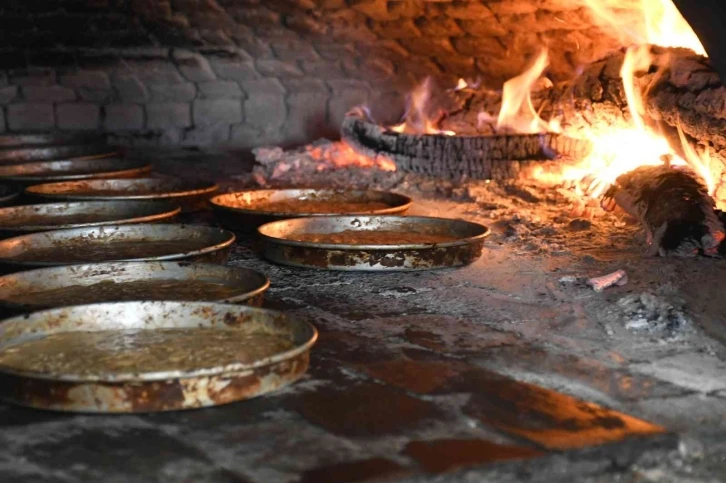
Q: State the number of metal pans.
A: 11